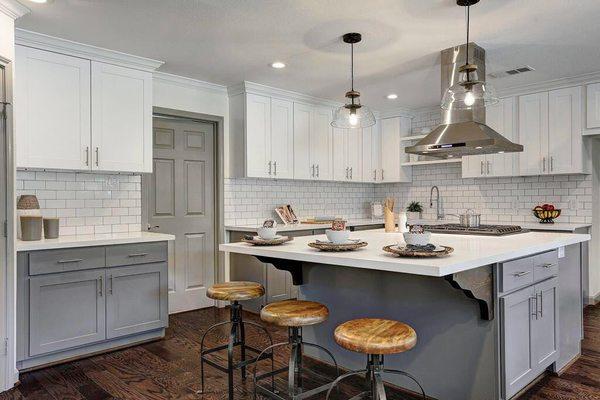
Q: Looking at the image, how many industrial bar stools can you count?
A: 3